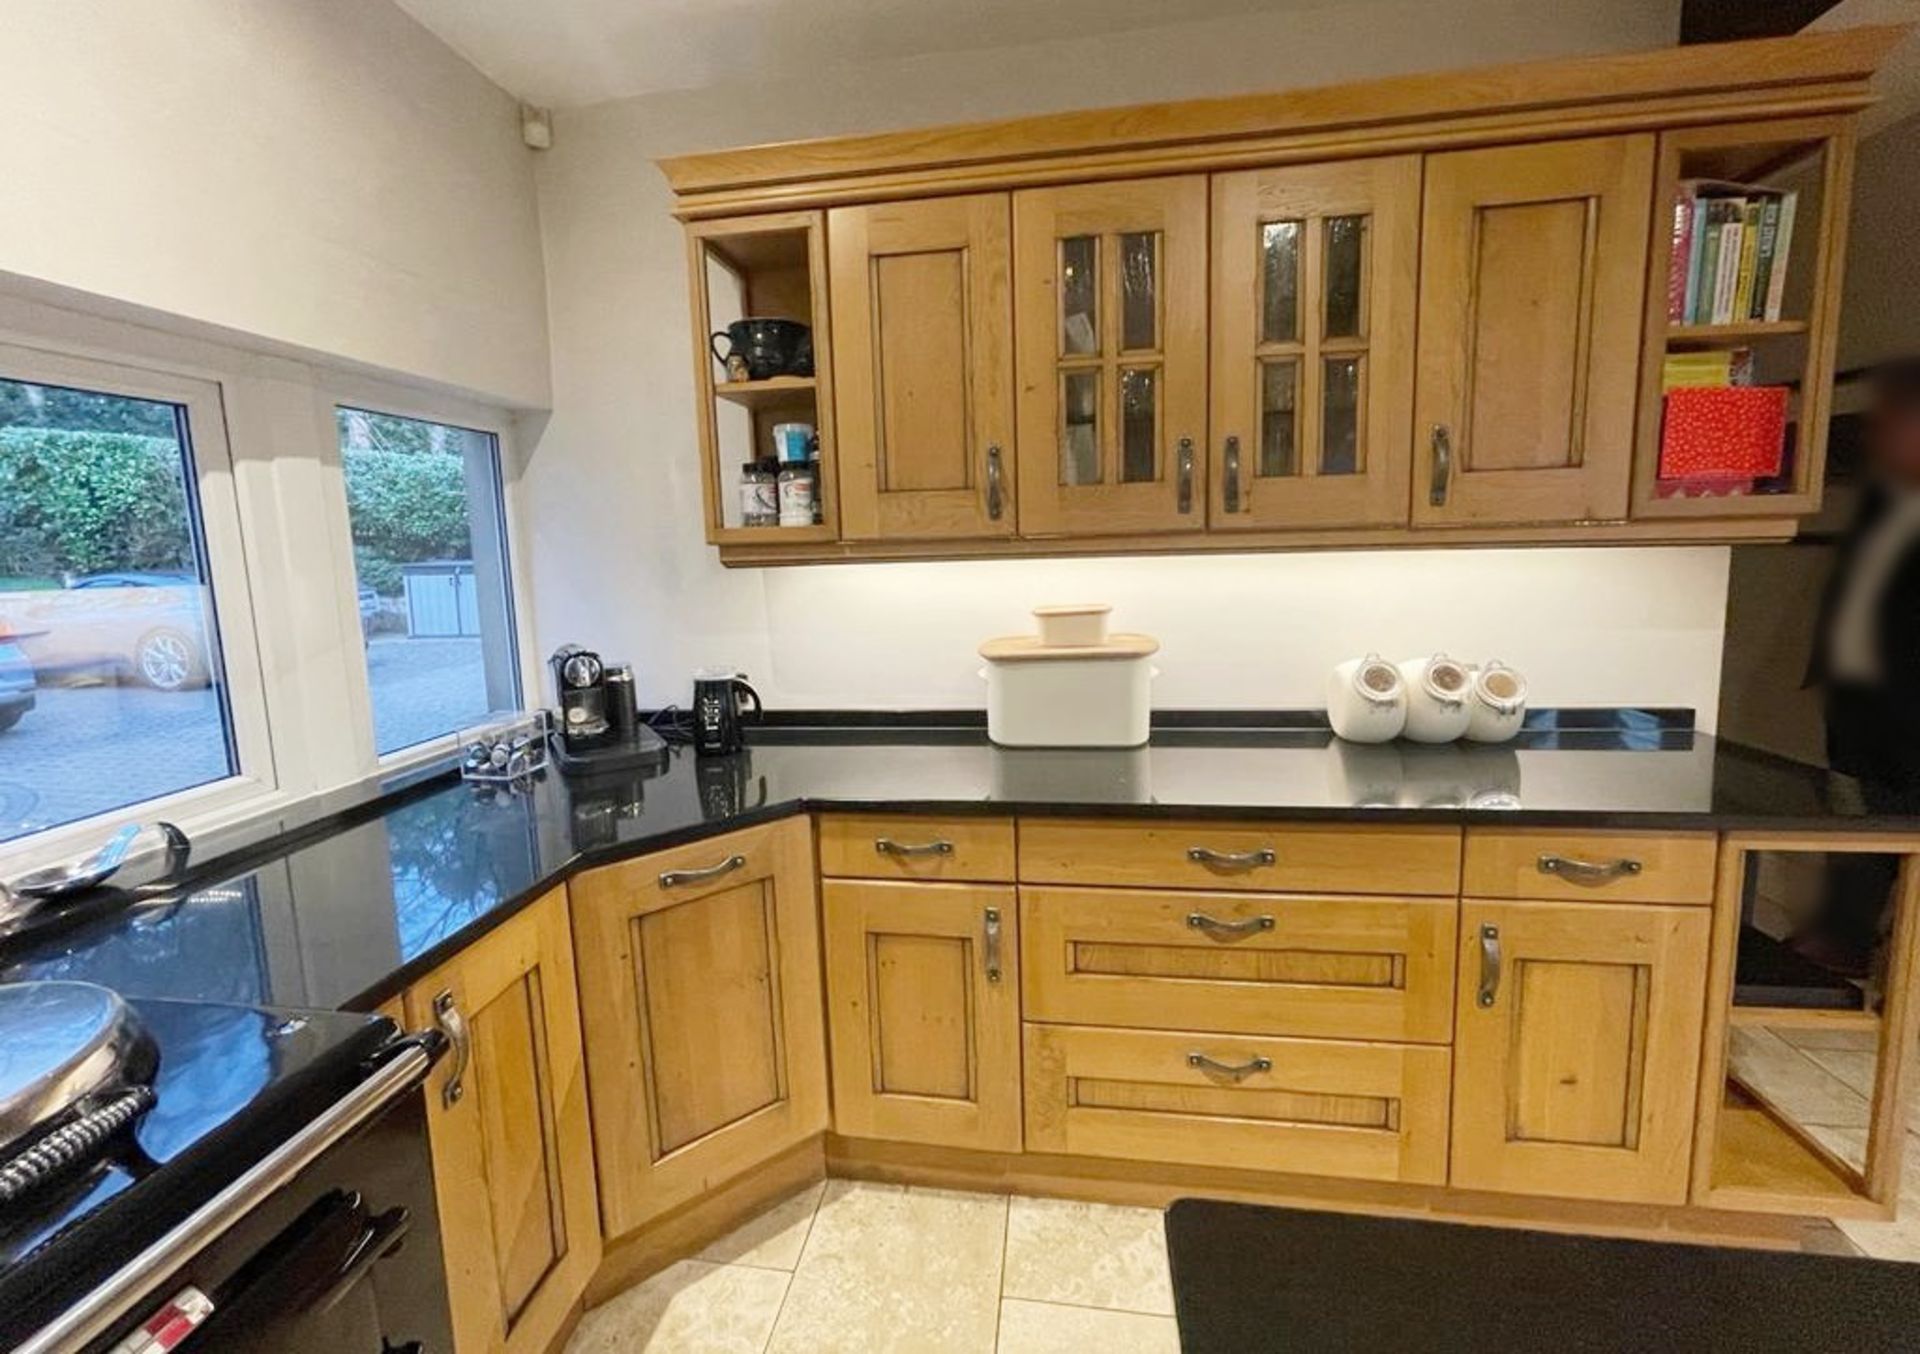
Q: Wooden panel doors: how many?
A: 6